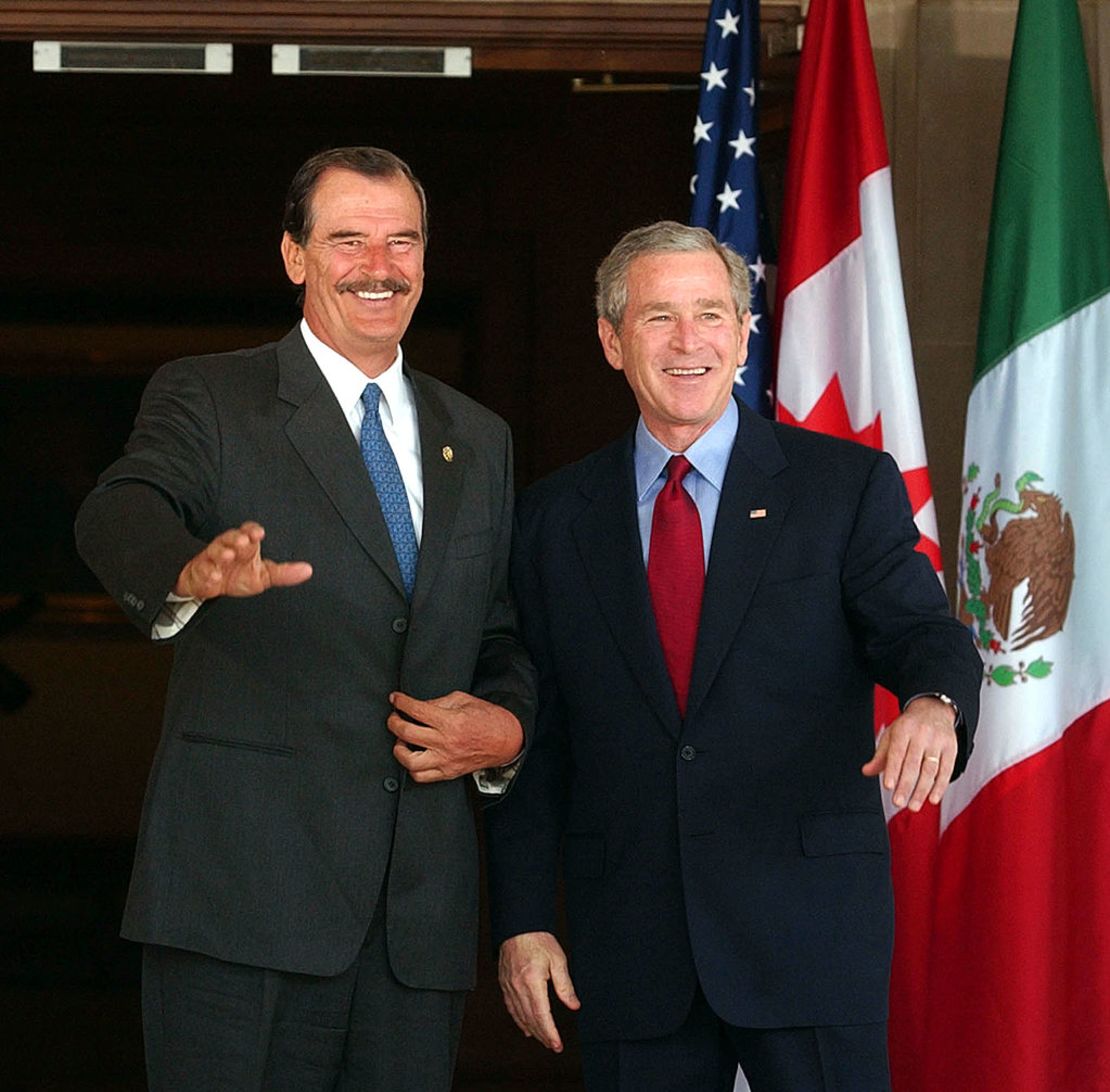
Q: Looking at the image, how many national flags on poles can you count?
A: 3